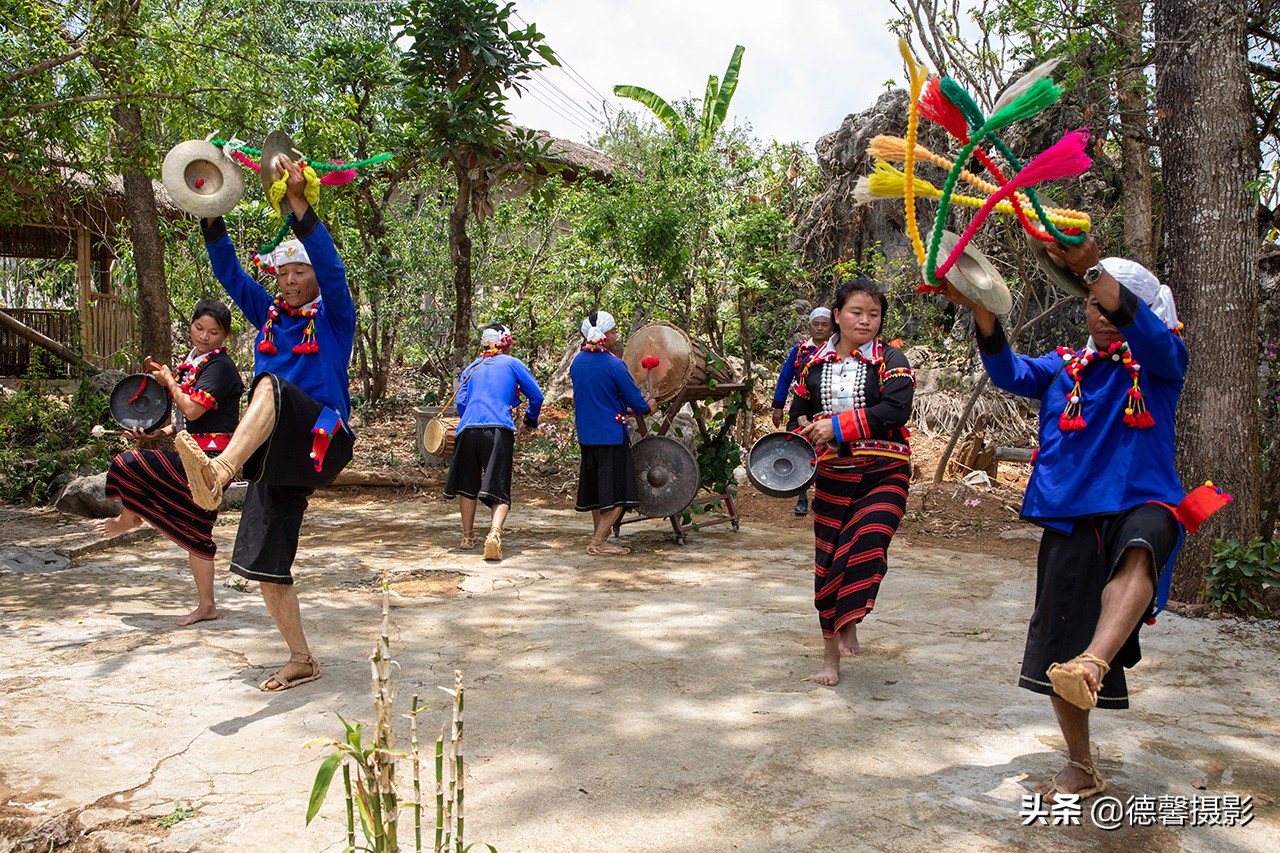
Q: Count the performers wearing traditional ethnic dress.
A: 7